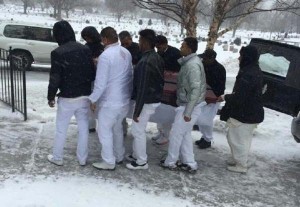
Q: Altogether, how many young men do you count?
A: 9